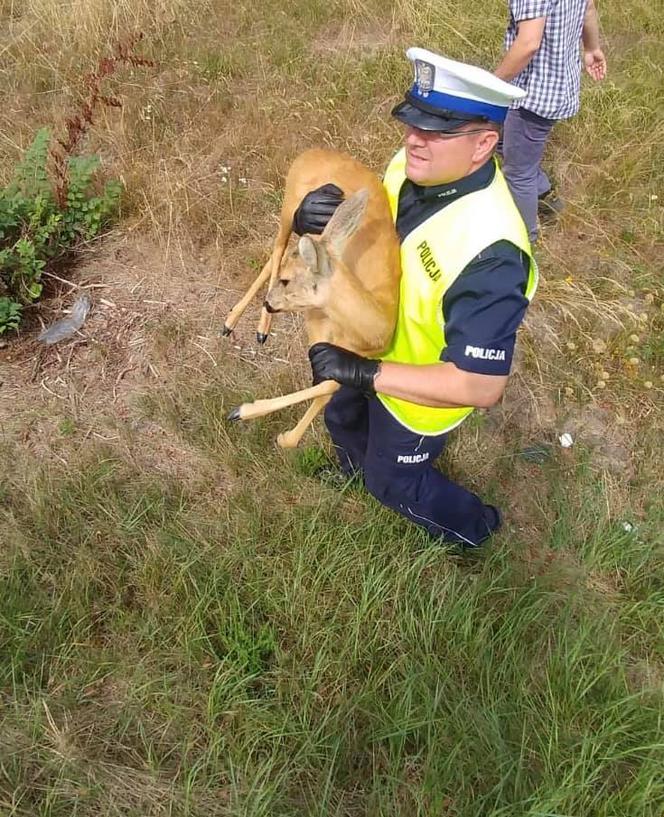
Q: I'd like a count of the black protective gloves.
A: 2